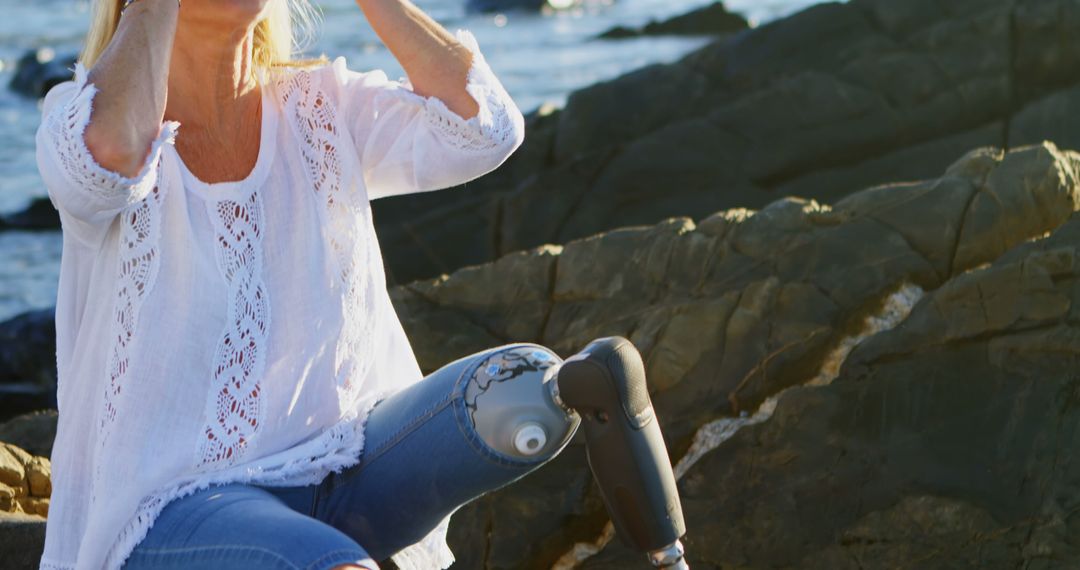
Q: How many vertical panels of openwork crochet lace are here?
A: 3